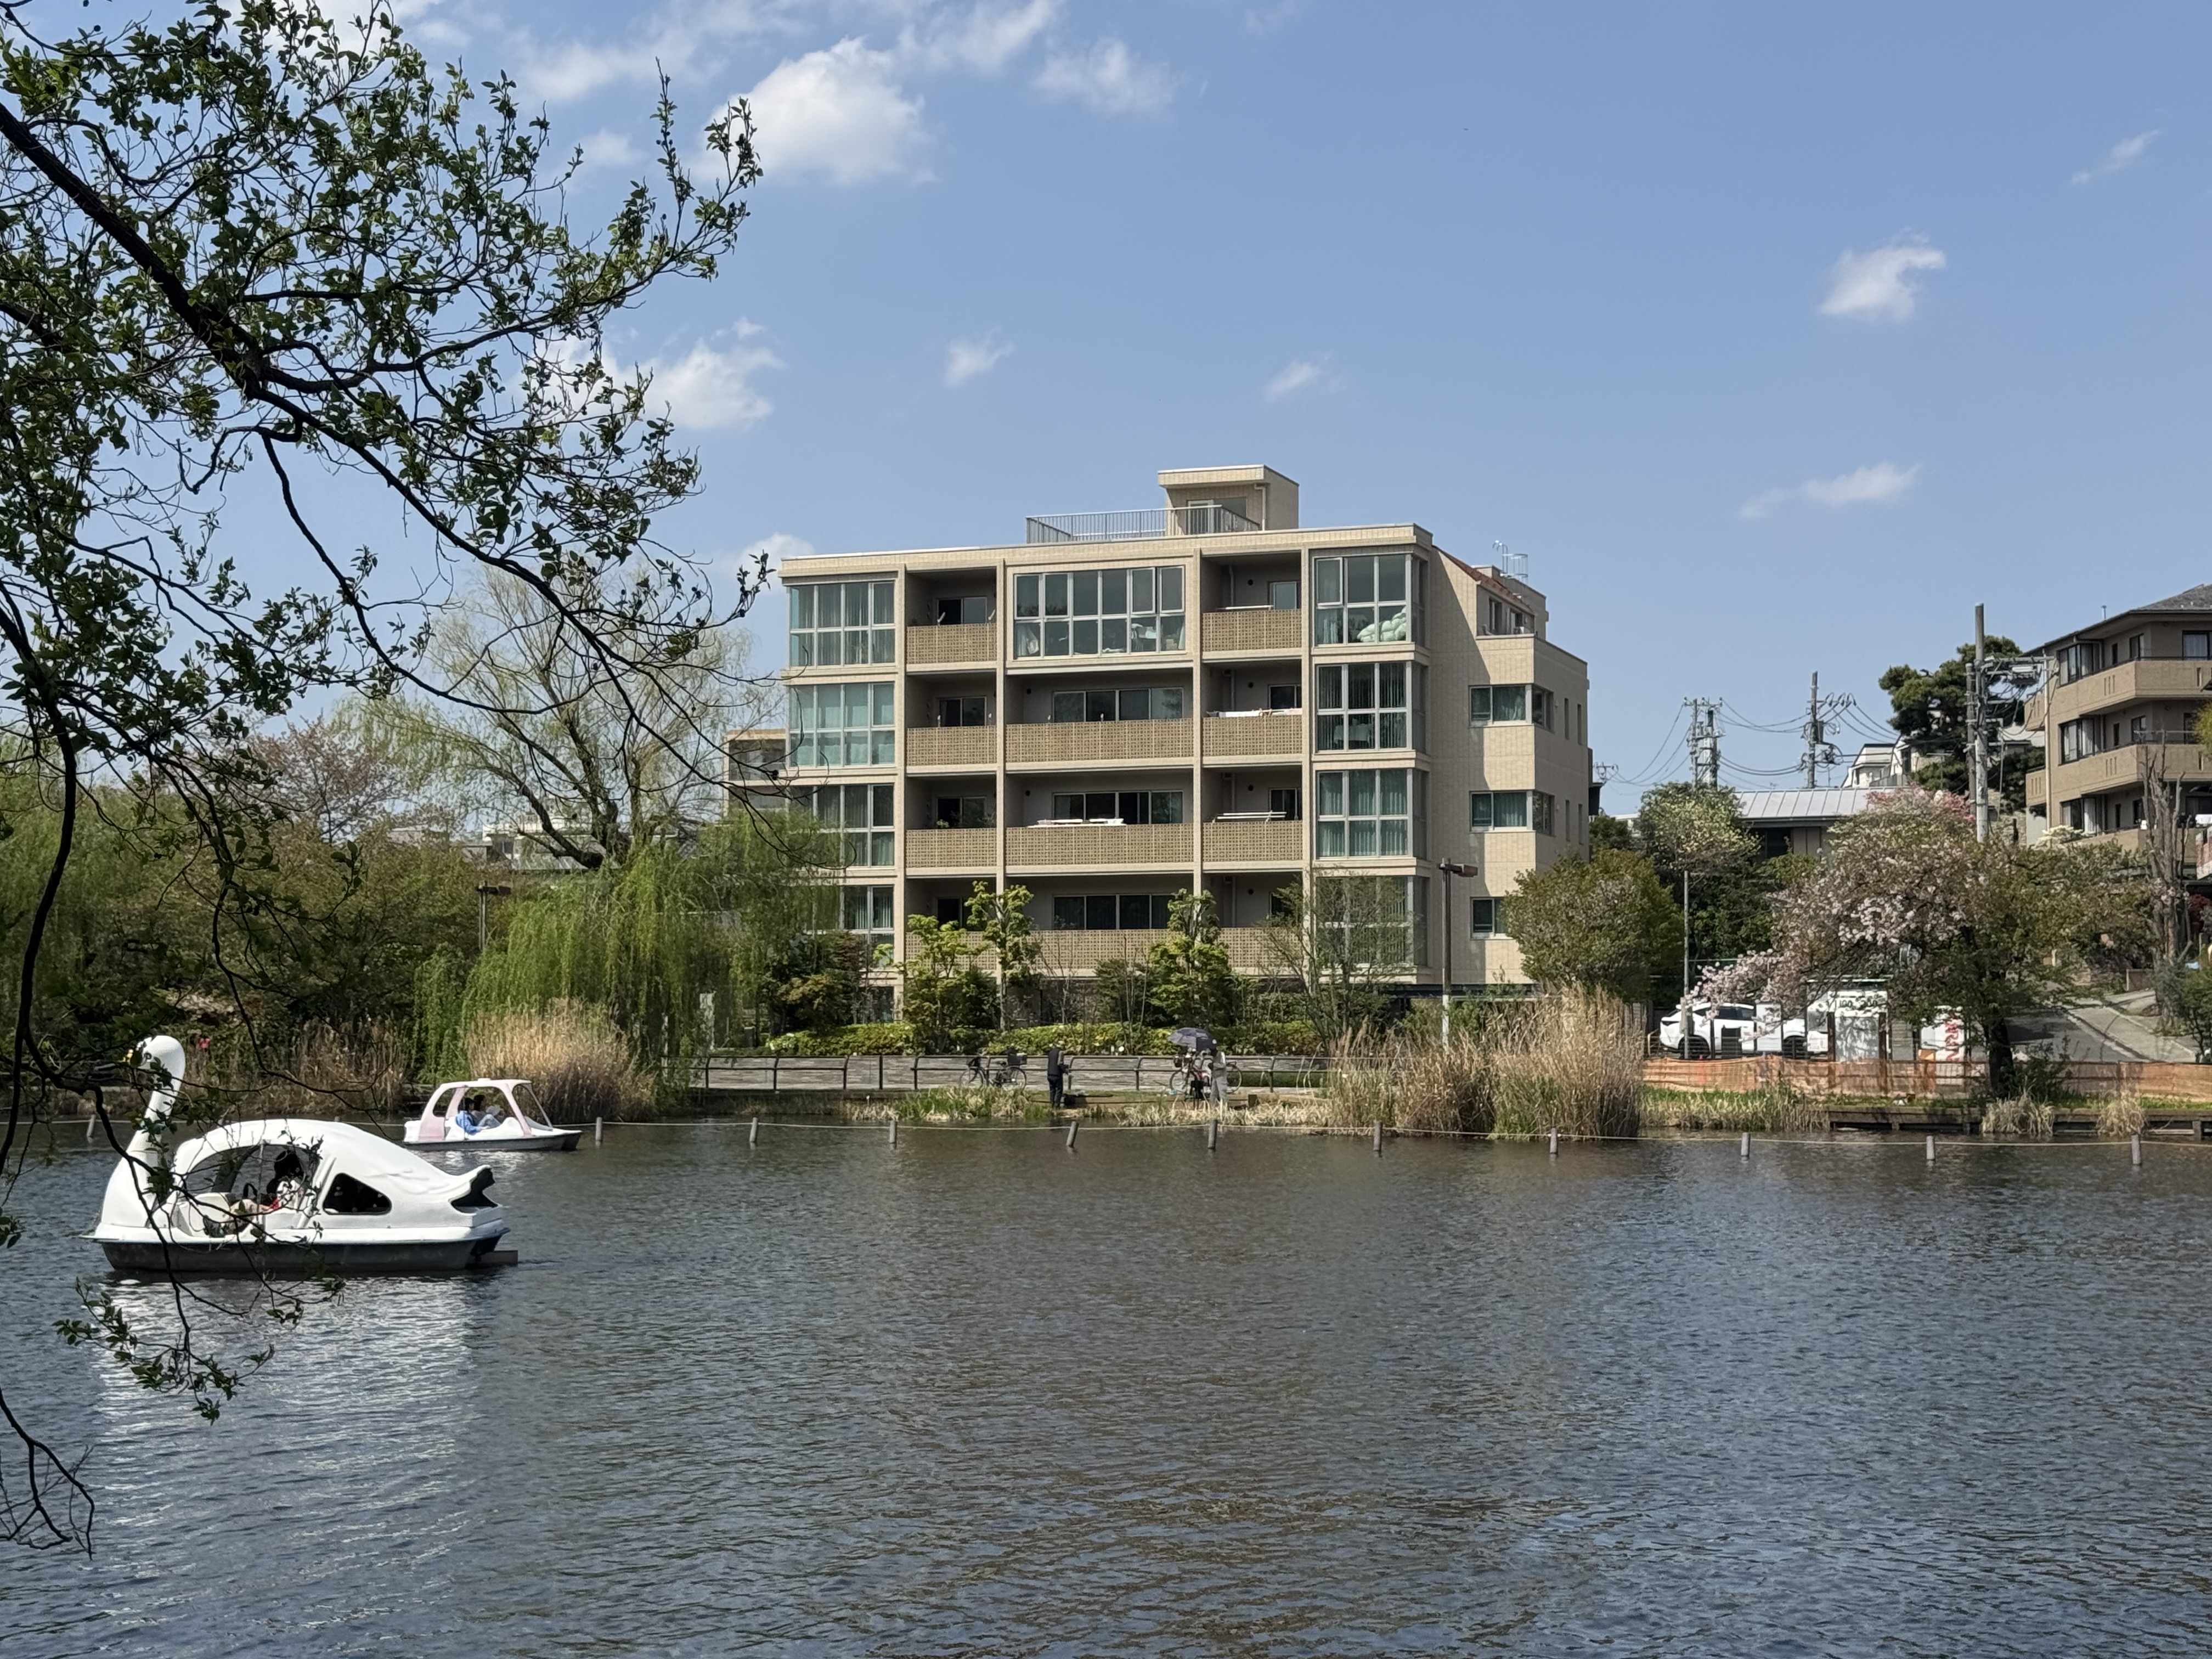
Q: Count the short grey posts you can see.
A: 11